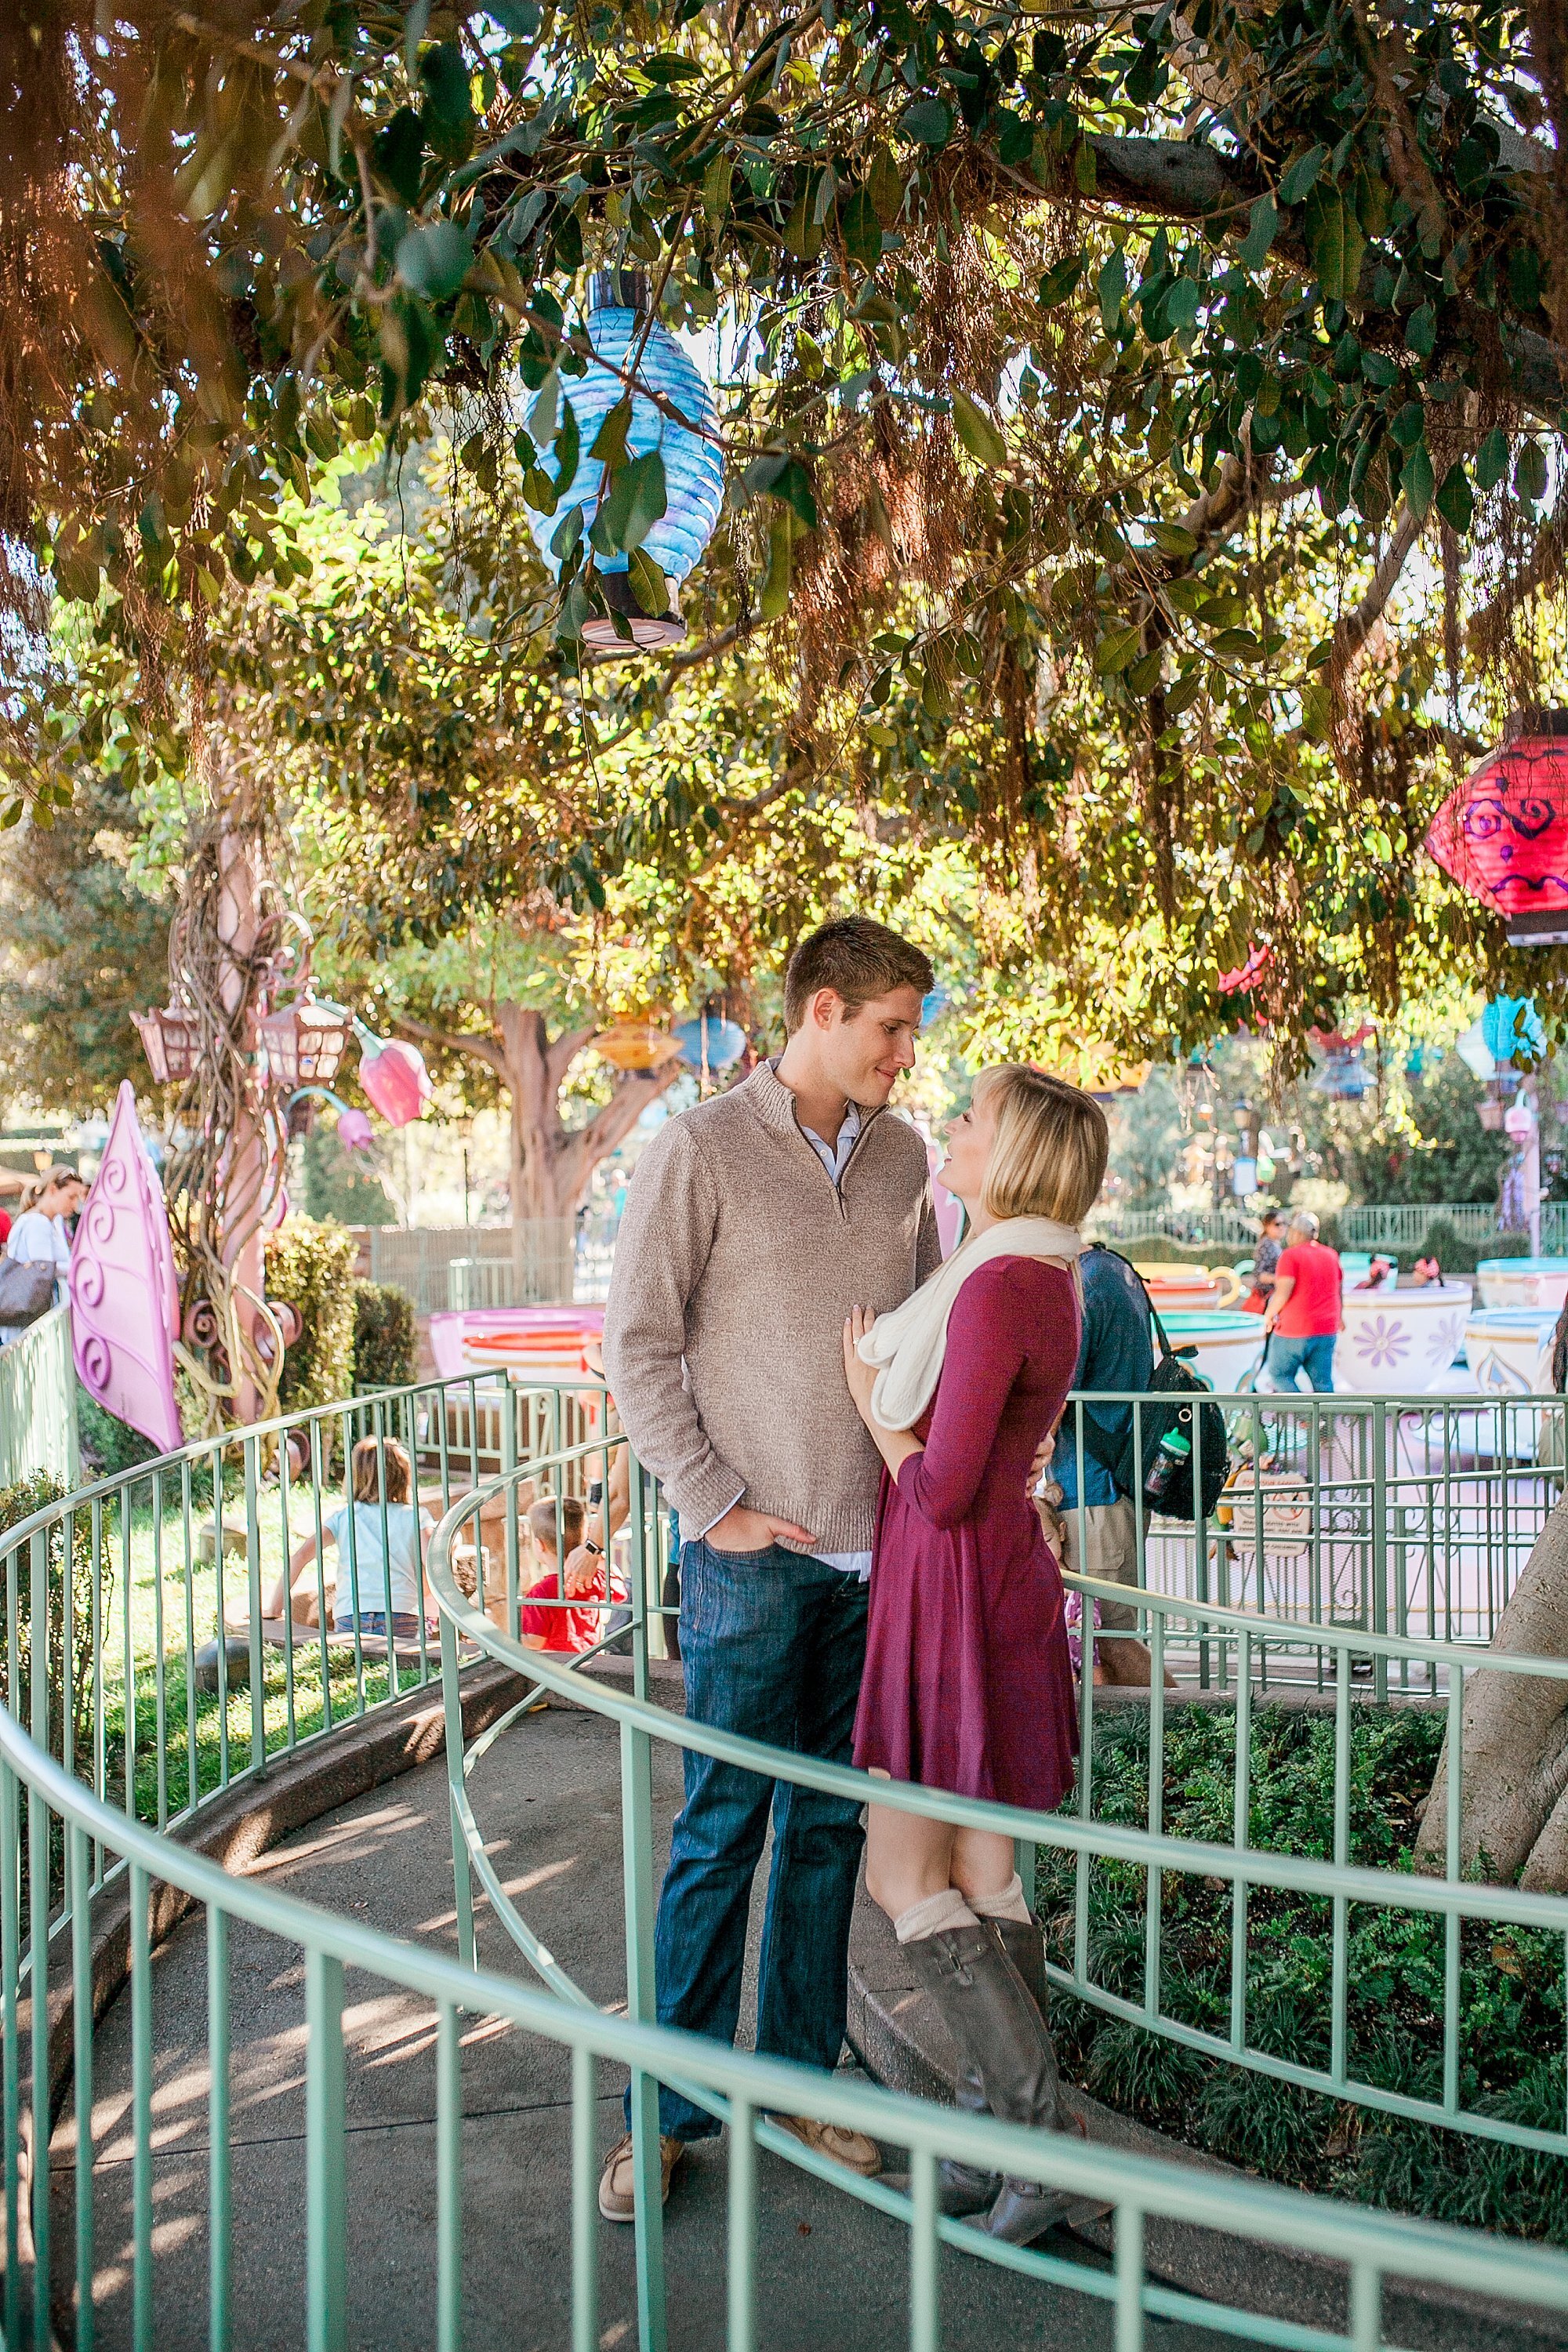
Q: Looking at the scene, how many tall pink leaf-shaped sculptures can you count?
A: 1